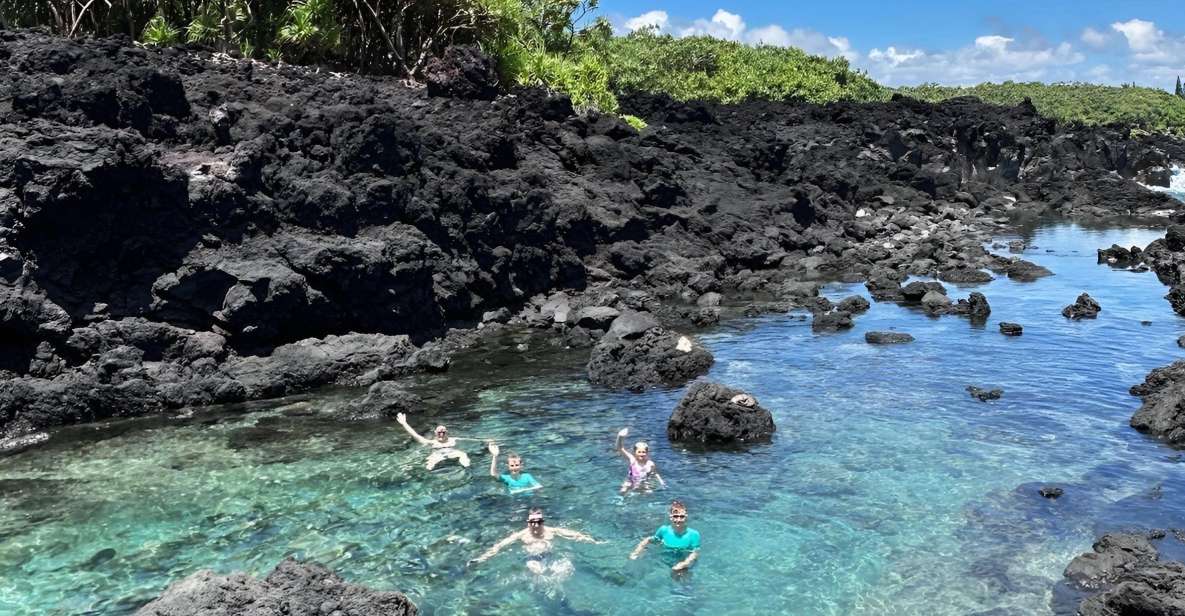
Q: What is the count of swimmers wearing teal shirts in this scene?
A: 2